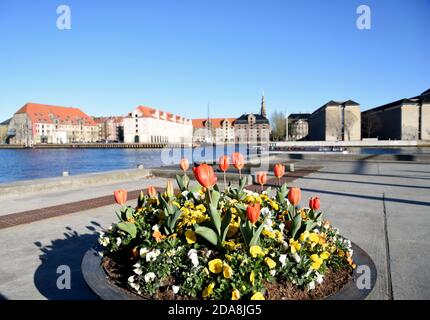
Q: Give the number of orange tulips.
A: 11